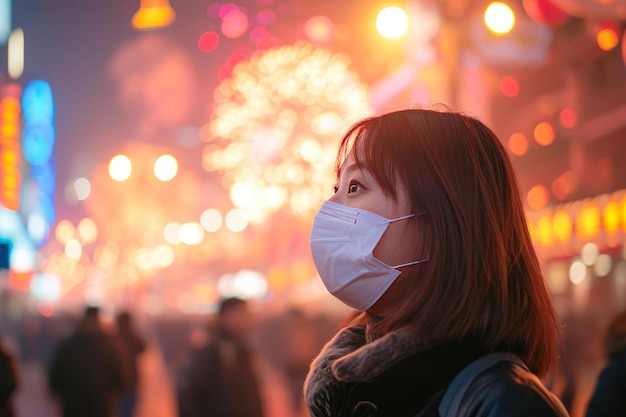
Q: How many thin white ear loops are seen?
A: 2